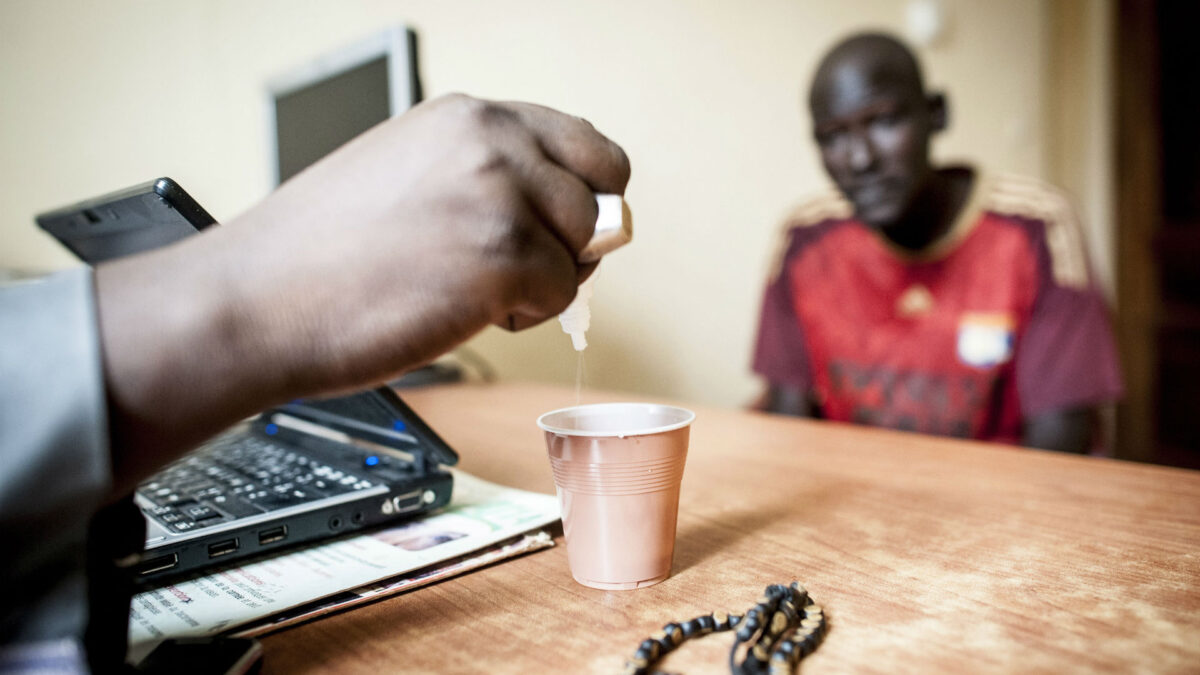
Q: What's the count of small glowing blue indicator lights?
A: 3